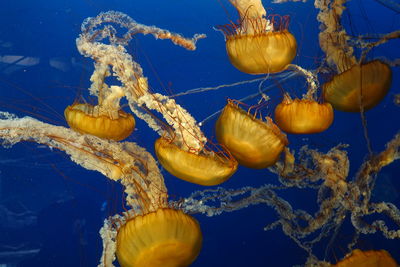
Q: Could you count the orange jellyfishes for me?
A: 8